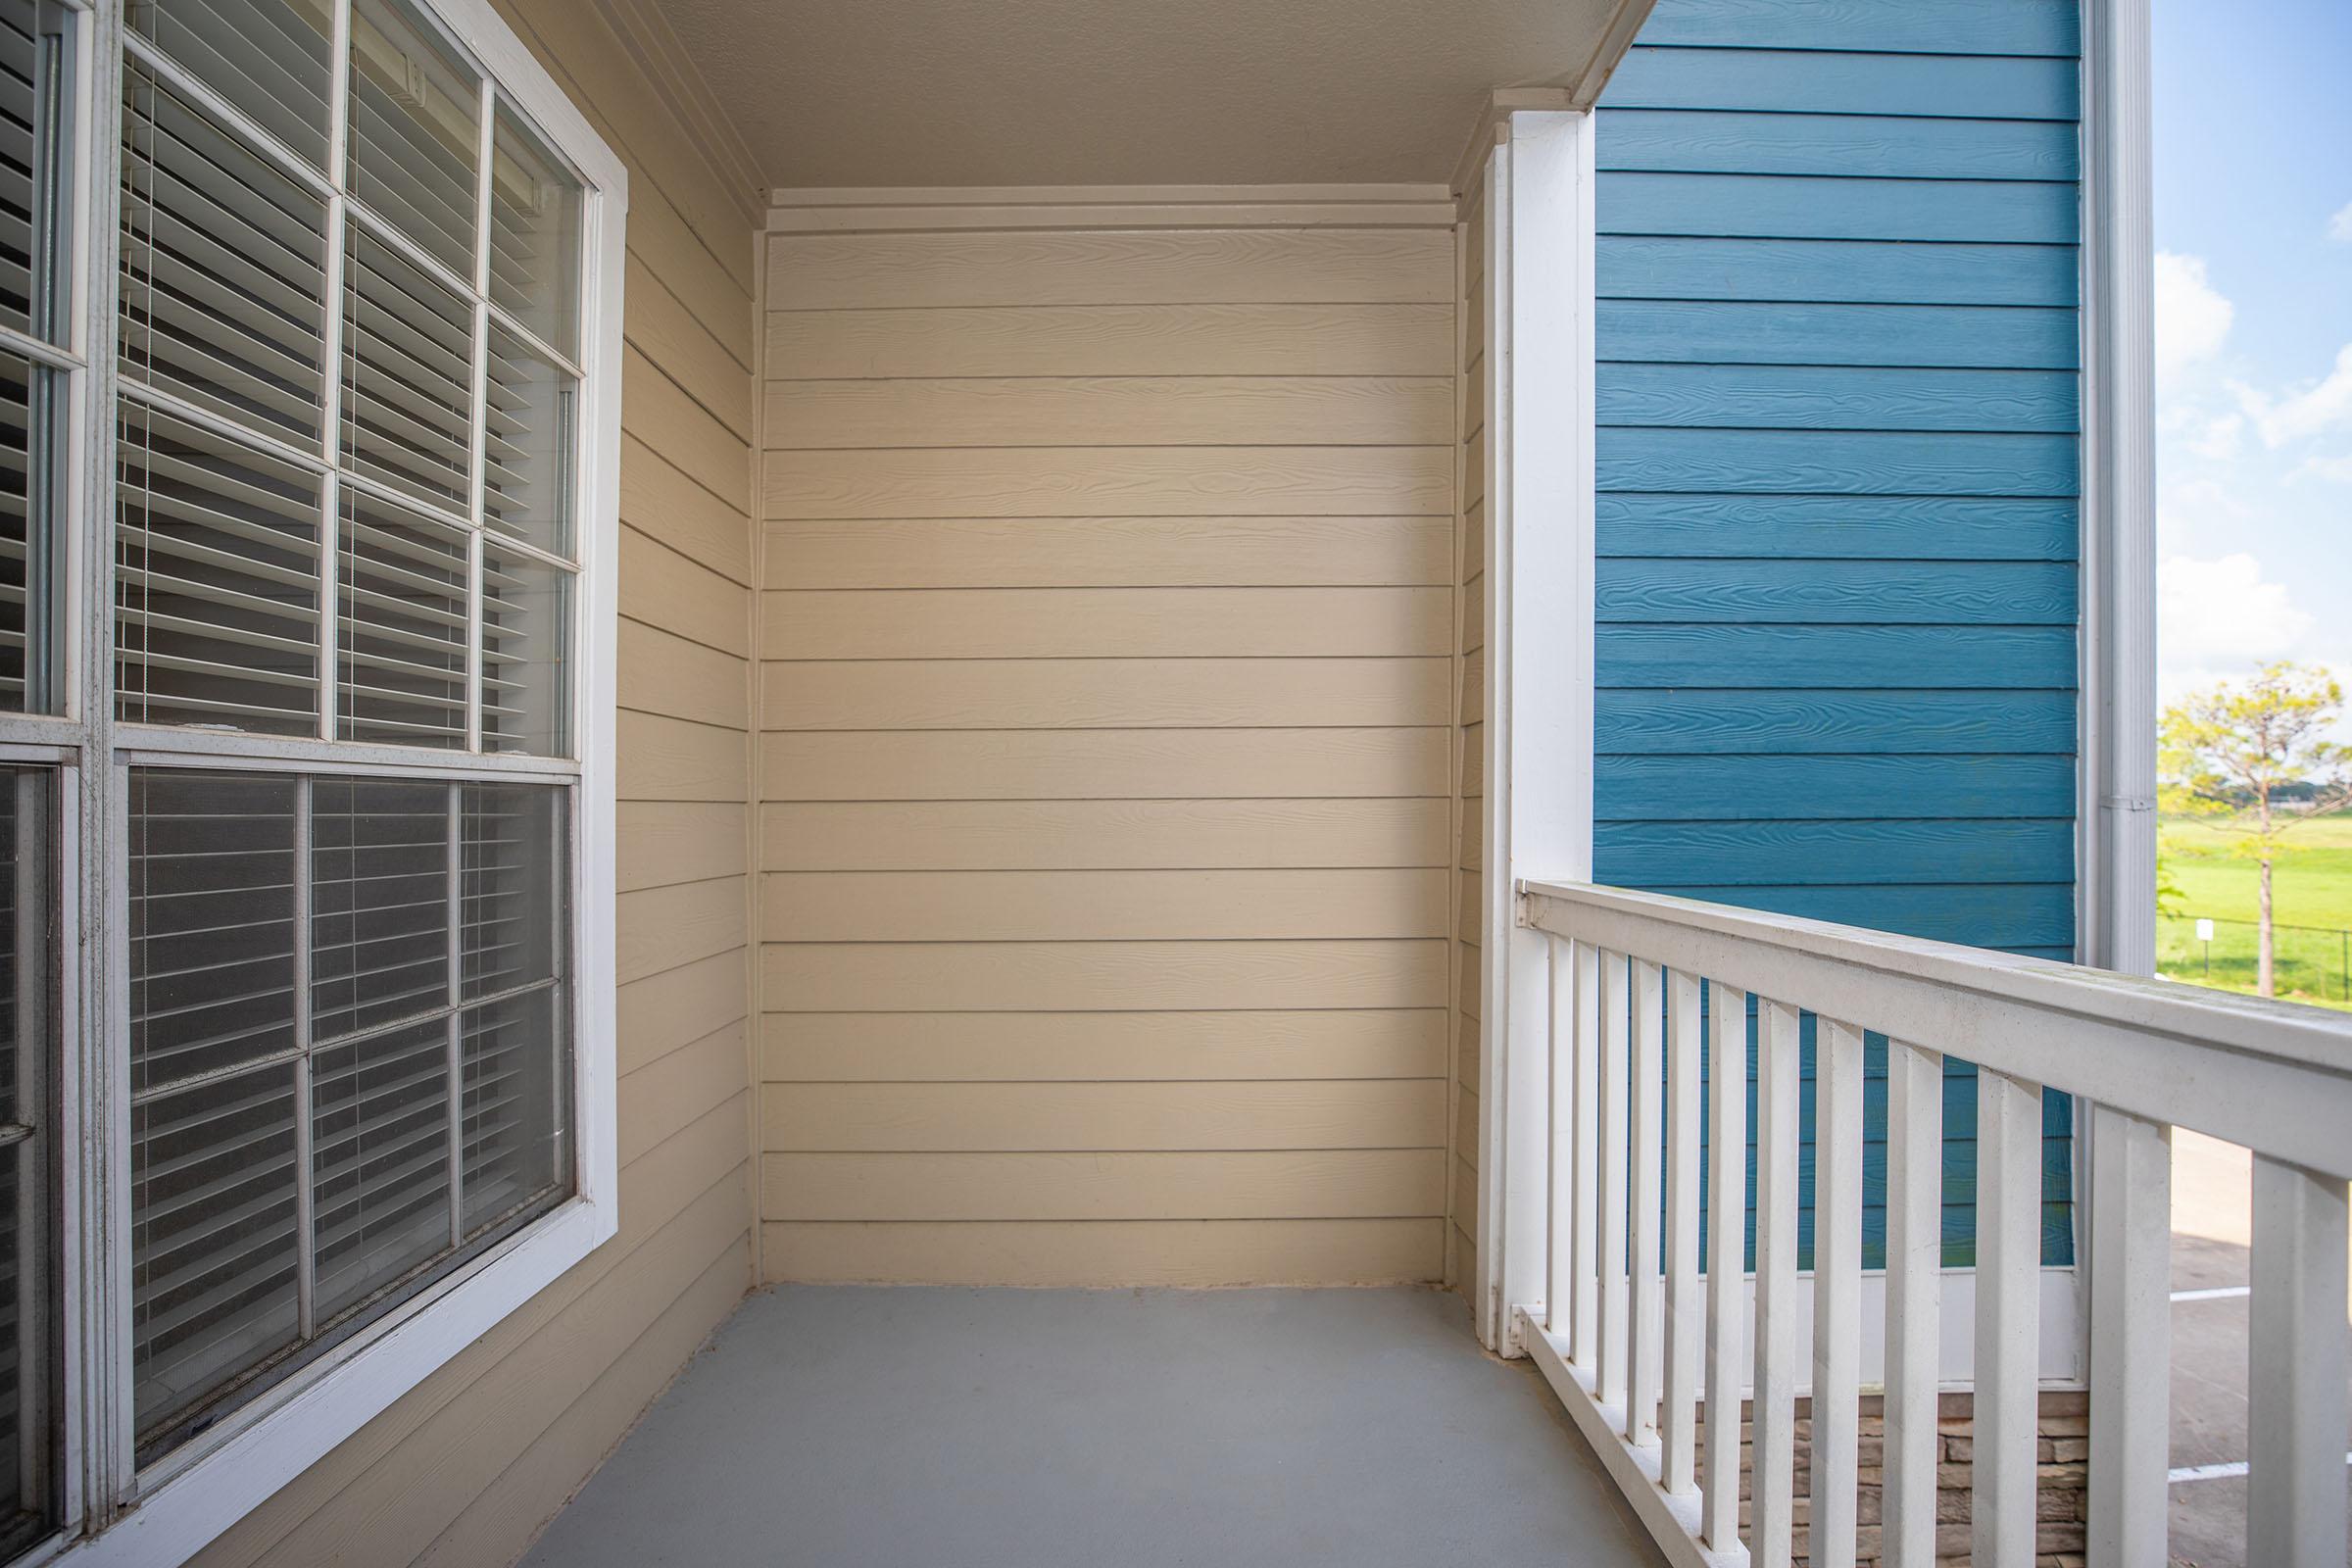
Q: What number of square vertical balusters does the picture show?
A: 12